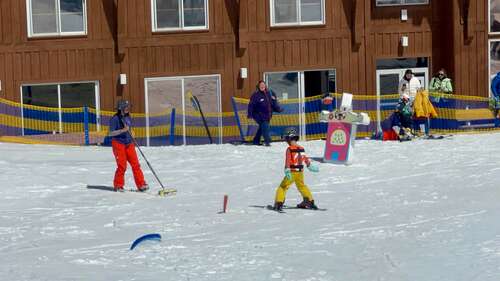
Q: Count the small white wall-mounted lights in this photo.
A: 4